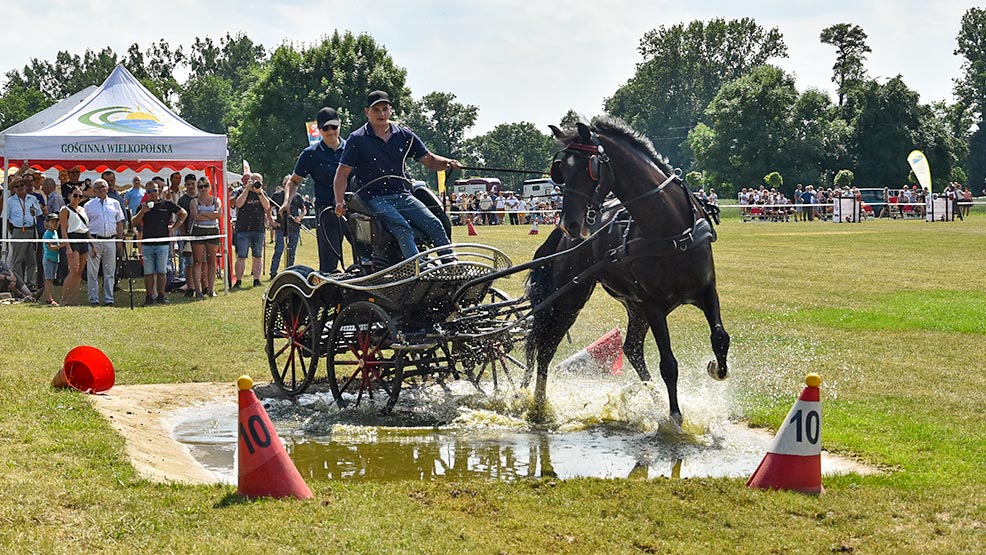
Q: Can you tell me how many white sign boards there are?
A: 2